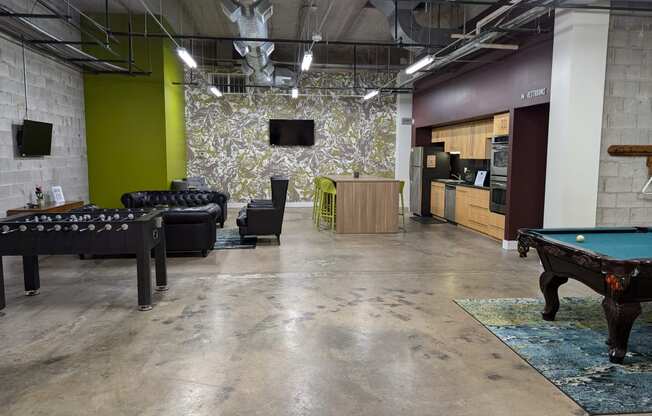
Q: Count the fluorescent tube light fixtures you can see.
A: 6